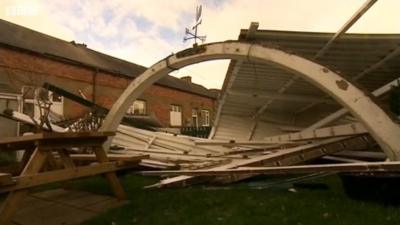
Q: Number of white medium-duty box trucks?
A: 0